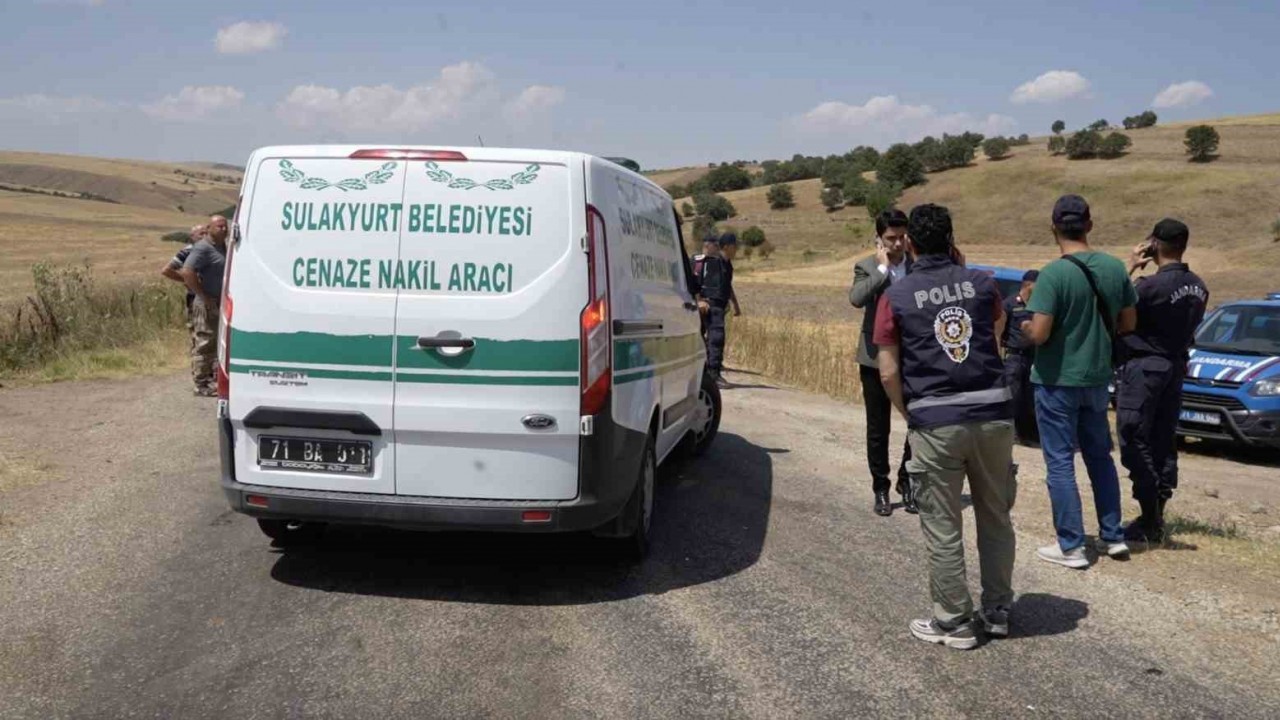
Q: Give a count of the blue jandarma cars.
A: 2